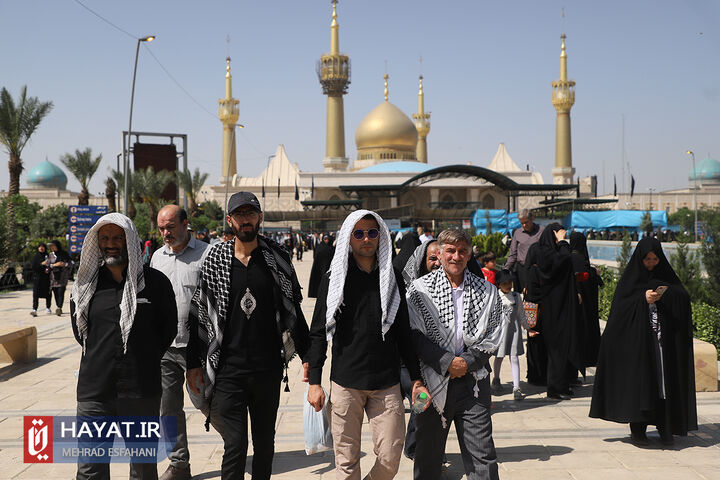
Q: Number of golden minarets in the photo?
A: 4